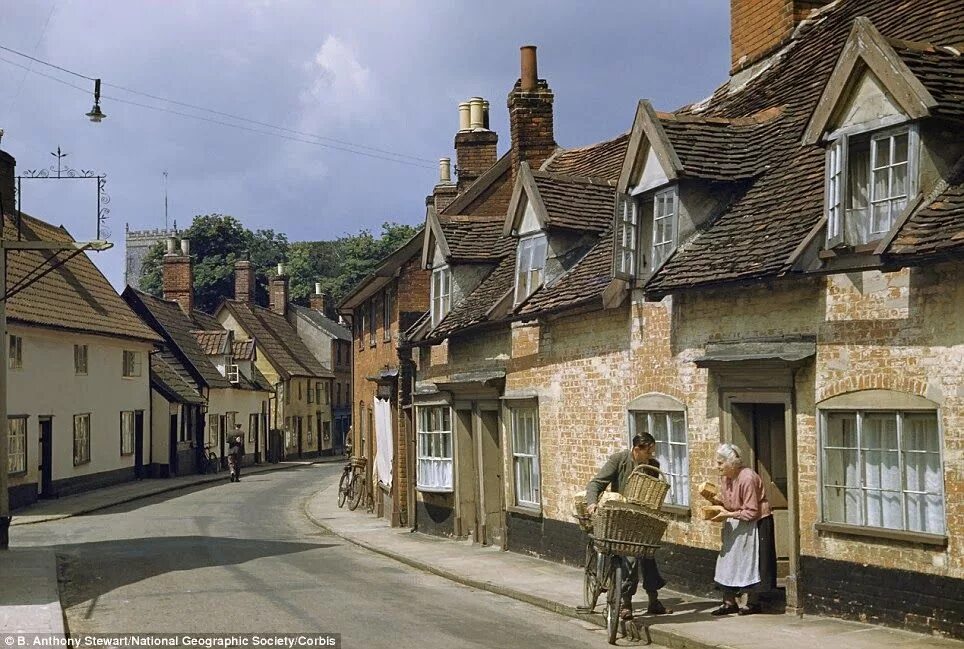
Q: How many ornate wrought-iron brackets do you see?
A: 1